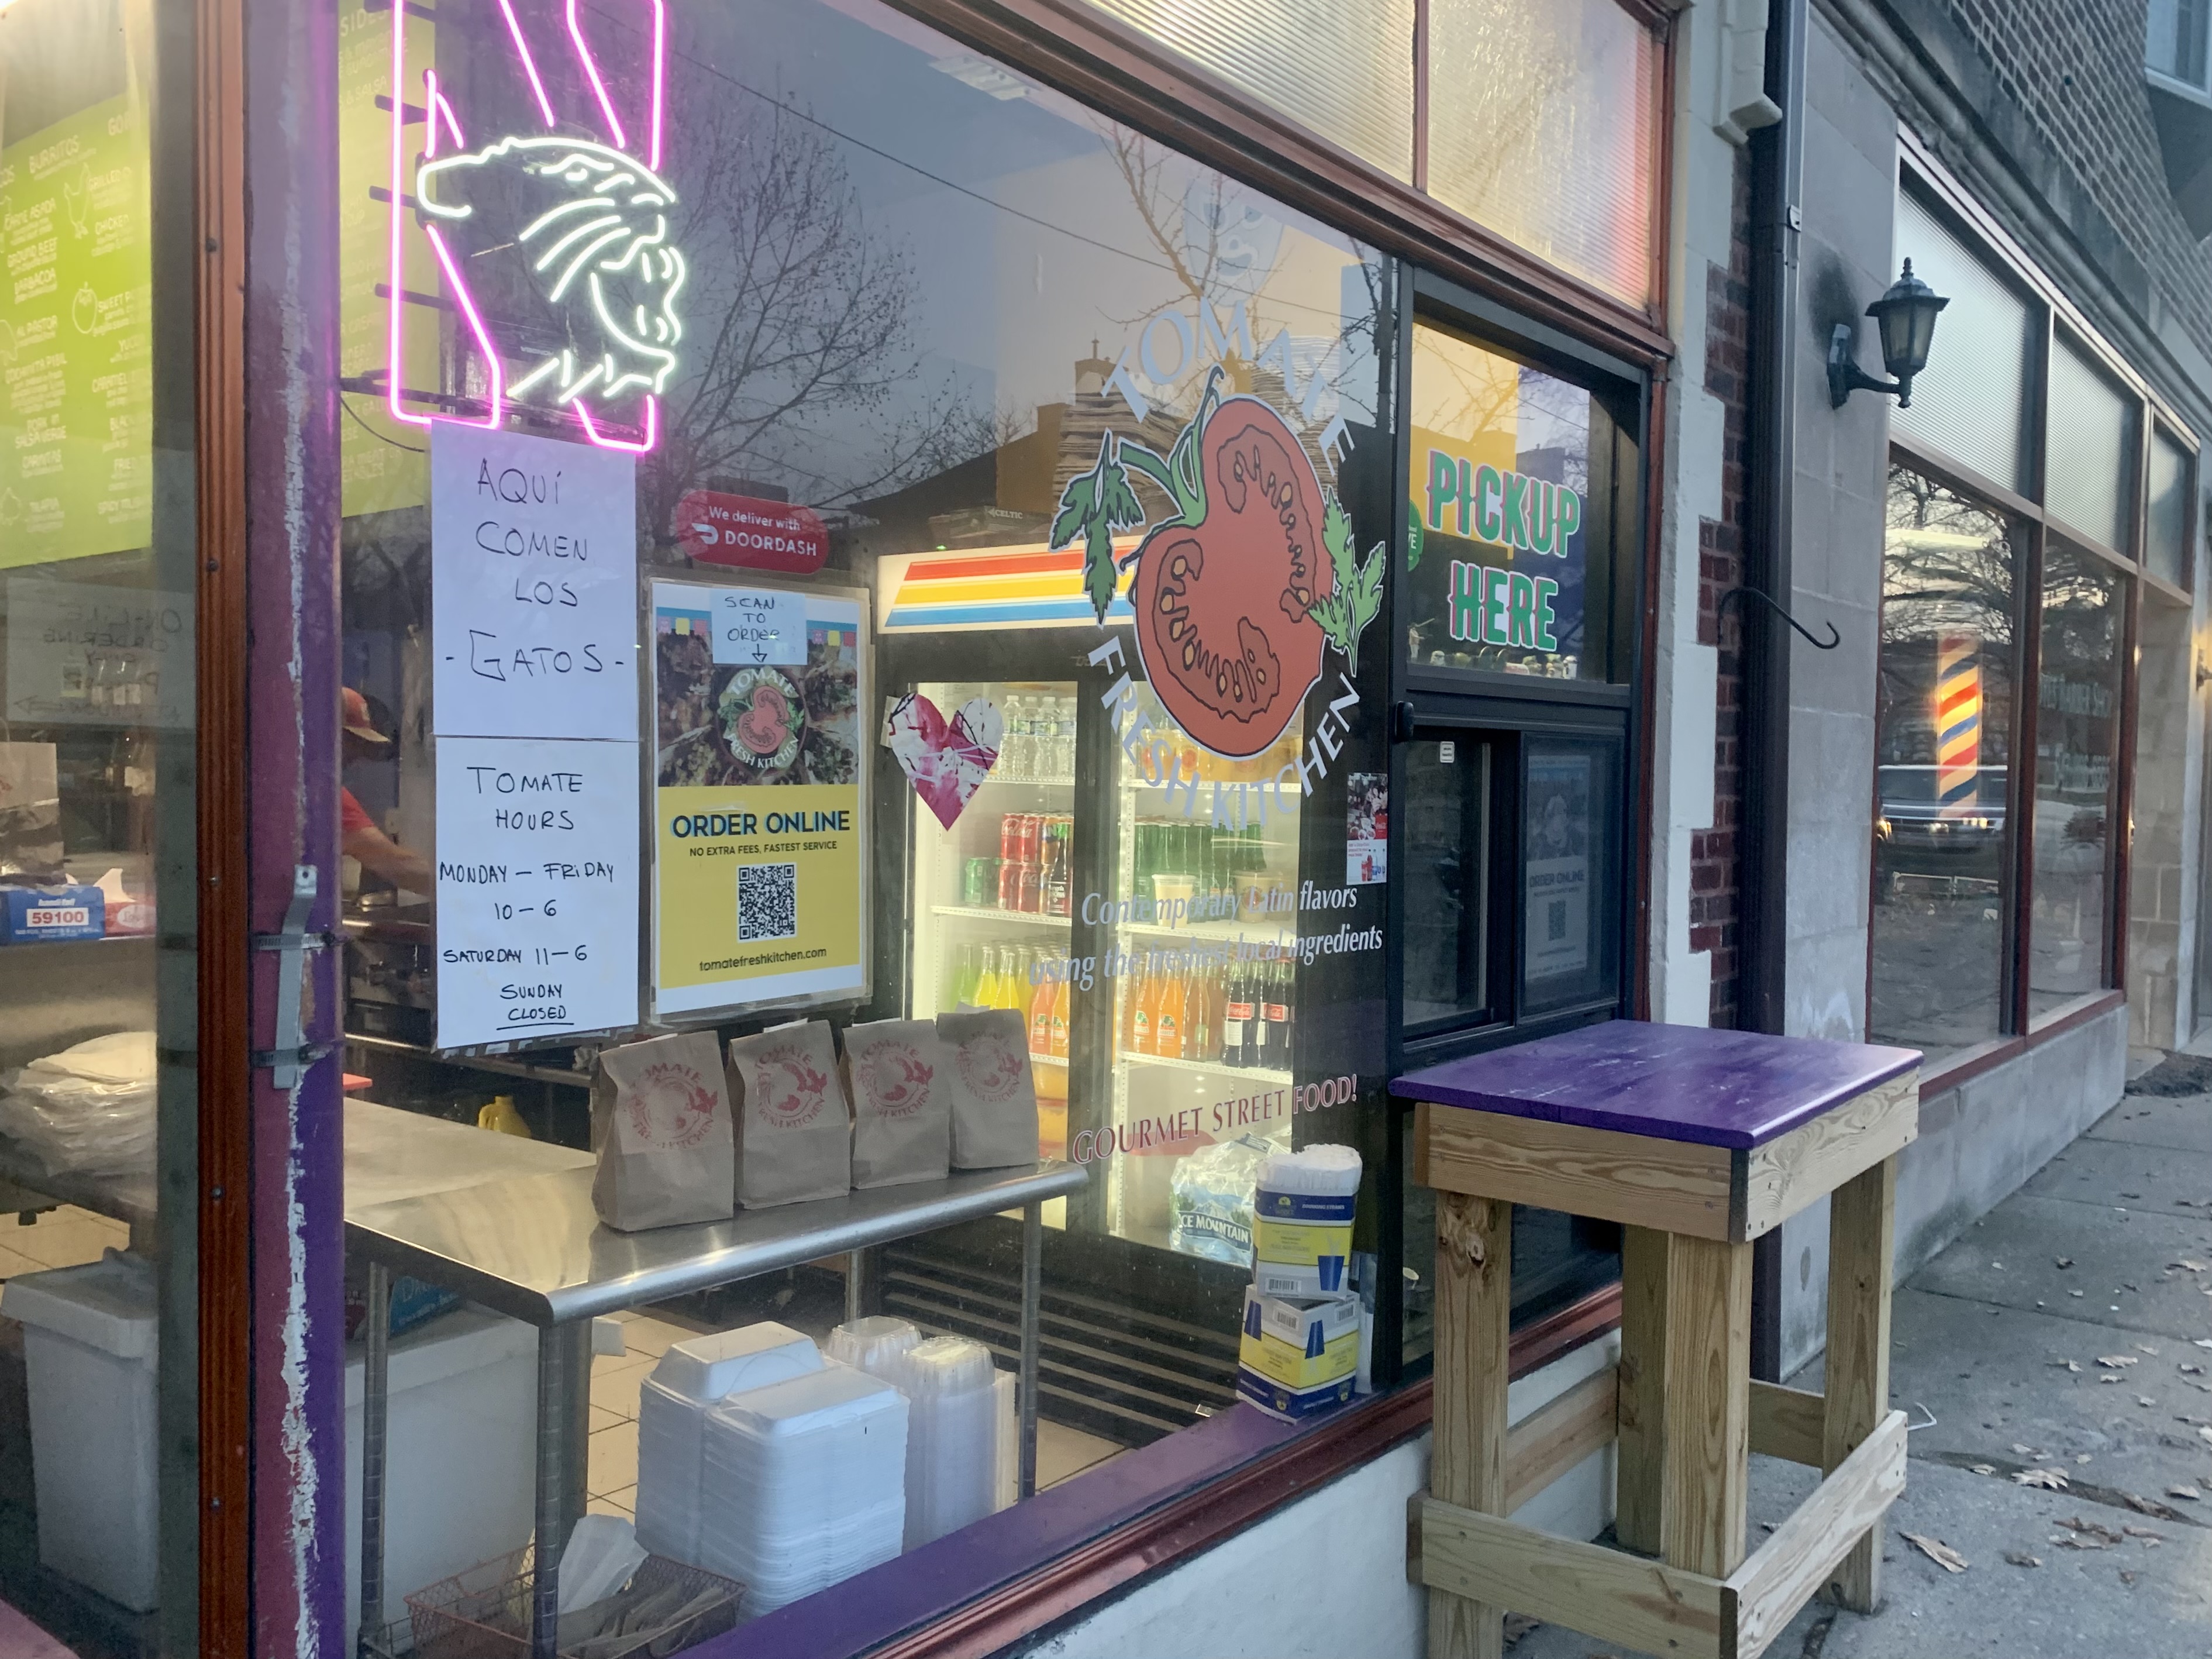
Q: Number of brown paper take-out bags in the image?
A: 4